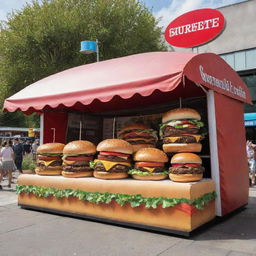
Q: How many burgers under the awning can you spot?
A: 7